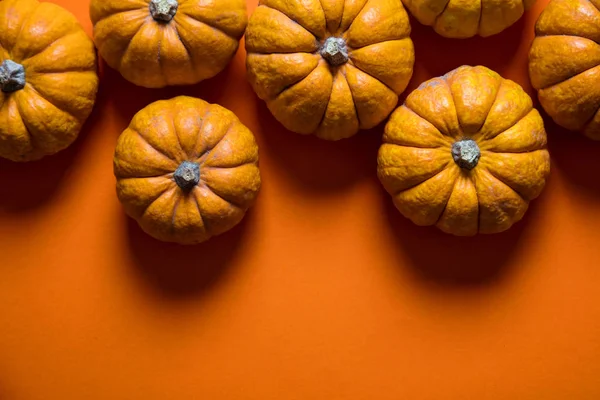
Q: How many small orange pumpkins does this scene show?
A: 7